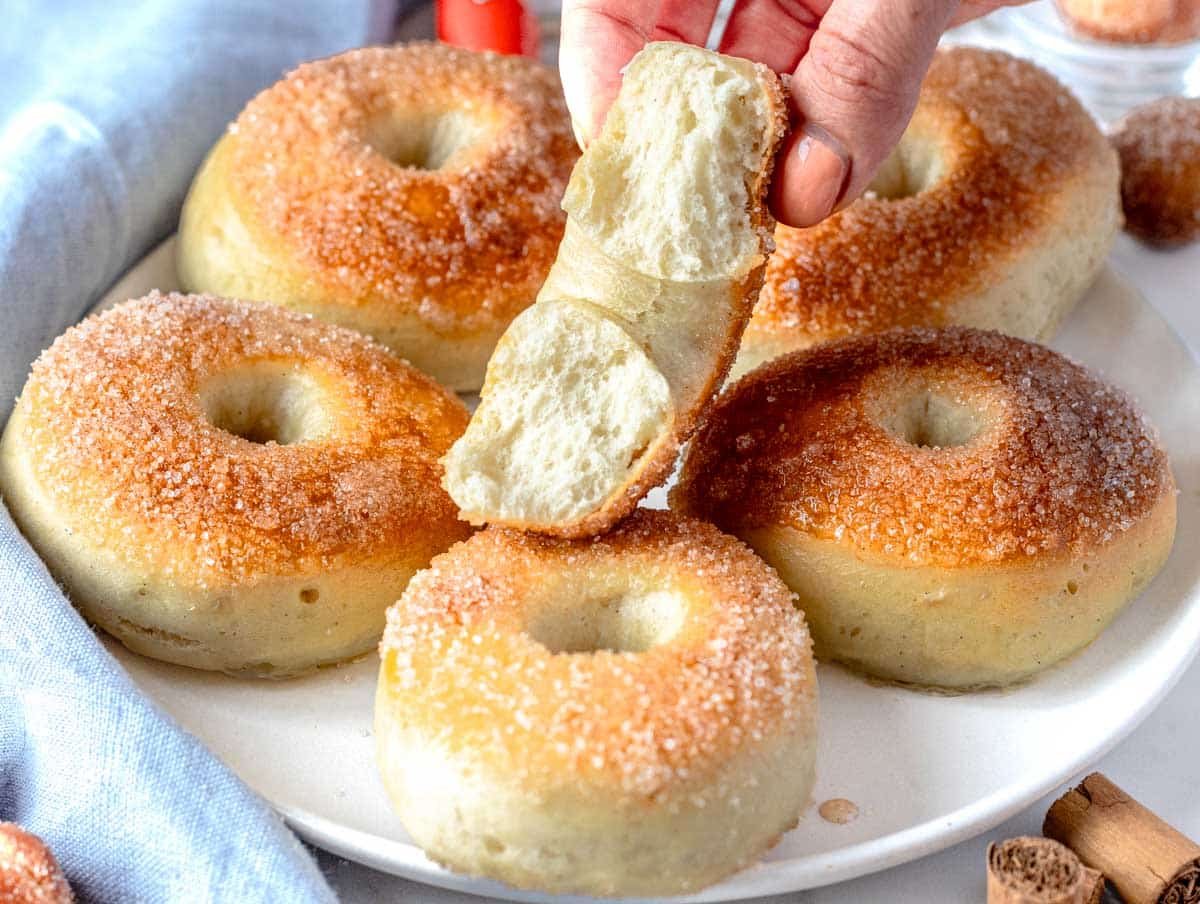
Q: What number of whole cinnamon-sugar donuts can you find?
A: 5